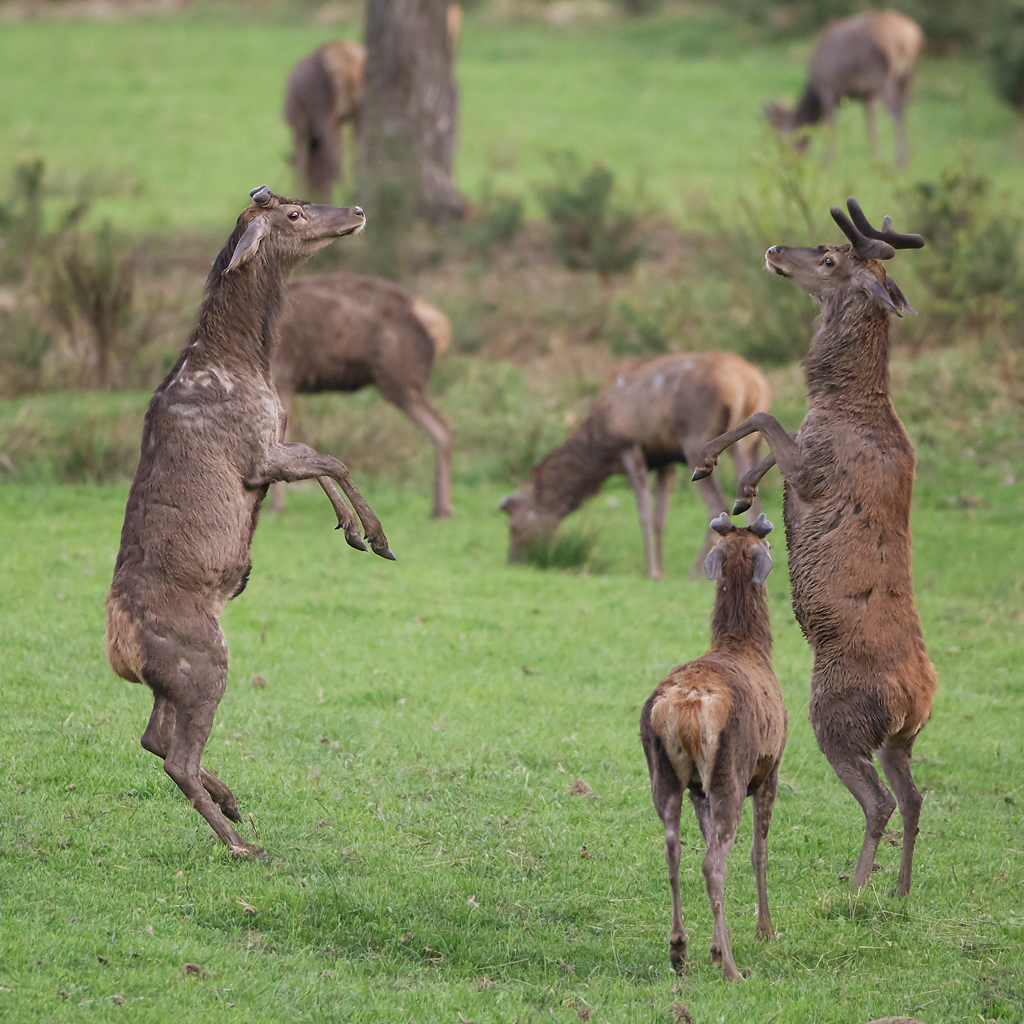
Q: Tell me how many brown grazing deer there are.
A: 4